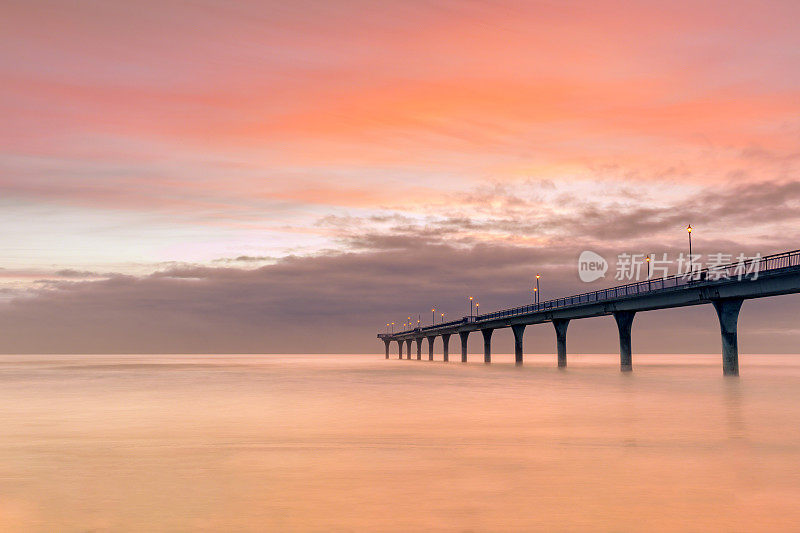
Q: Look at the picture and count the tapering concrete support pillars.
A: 12